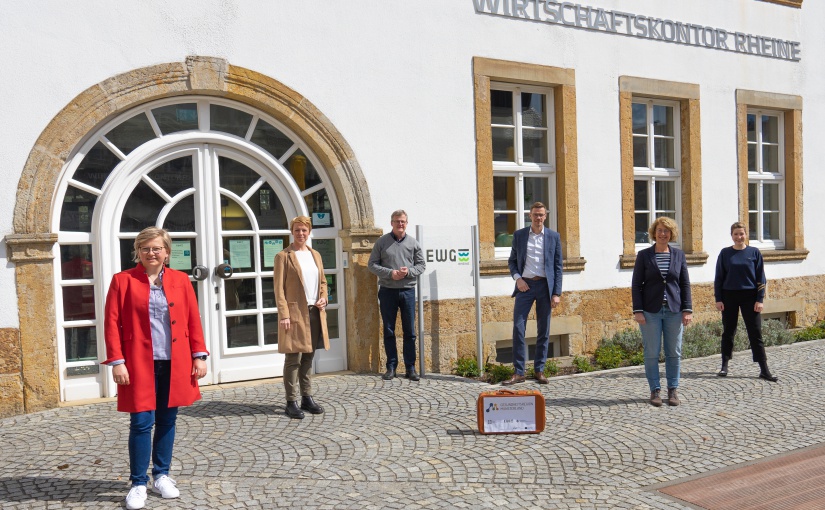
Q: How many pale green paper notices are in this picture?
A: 3